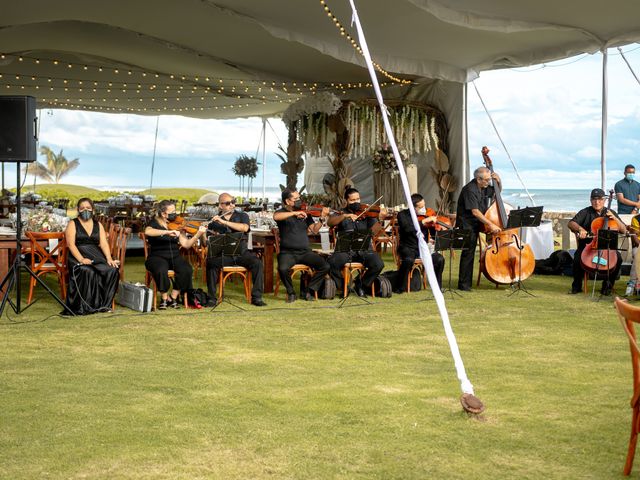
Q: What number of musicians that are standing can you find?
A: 1